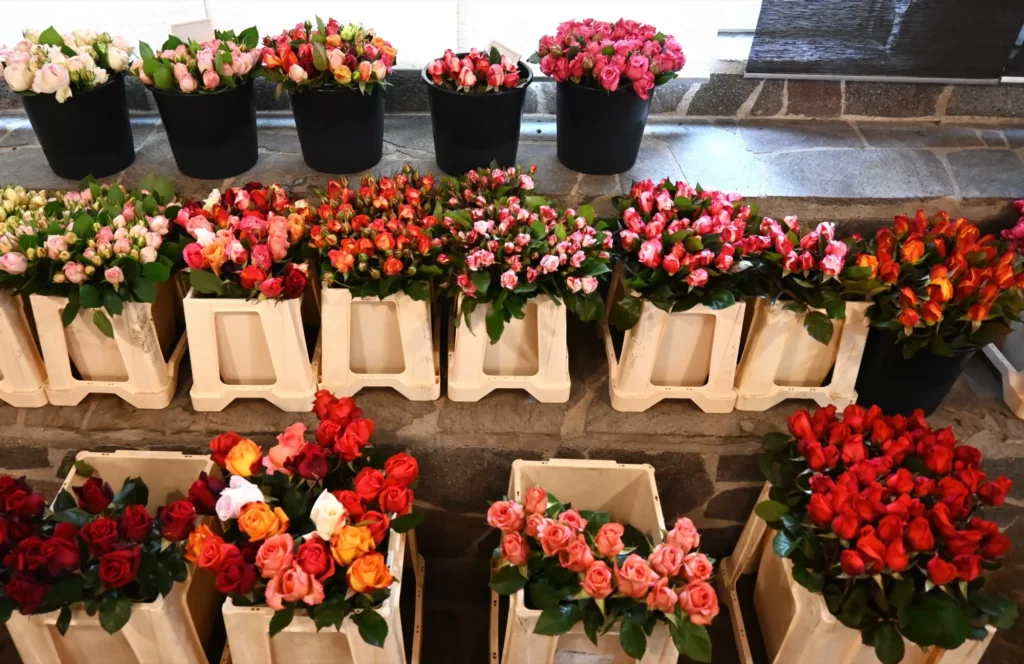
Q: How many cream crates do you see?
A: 12